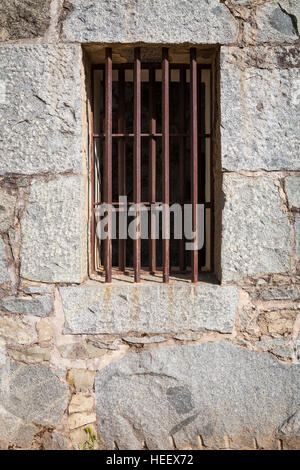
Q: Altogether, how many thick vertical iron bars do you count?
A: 4